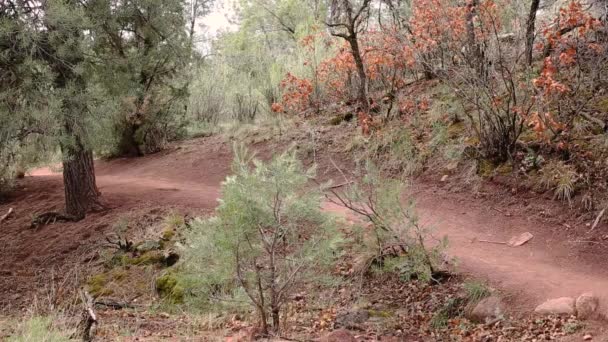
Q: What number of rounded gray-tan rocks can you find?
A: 3